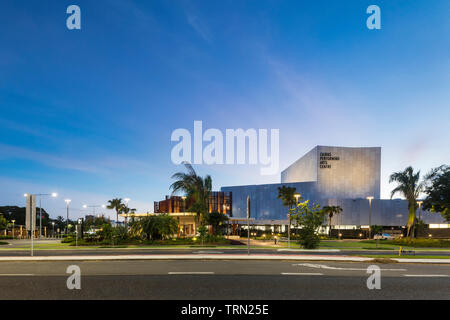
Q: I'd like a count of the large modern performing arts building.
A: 1